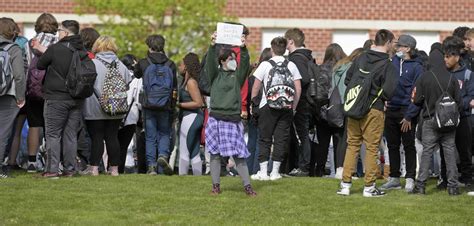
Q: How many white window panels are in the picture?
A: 4